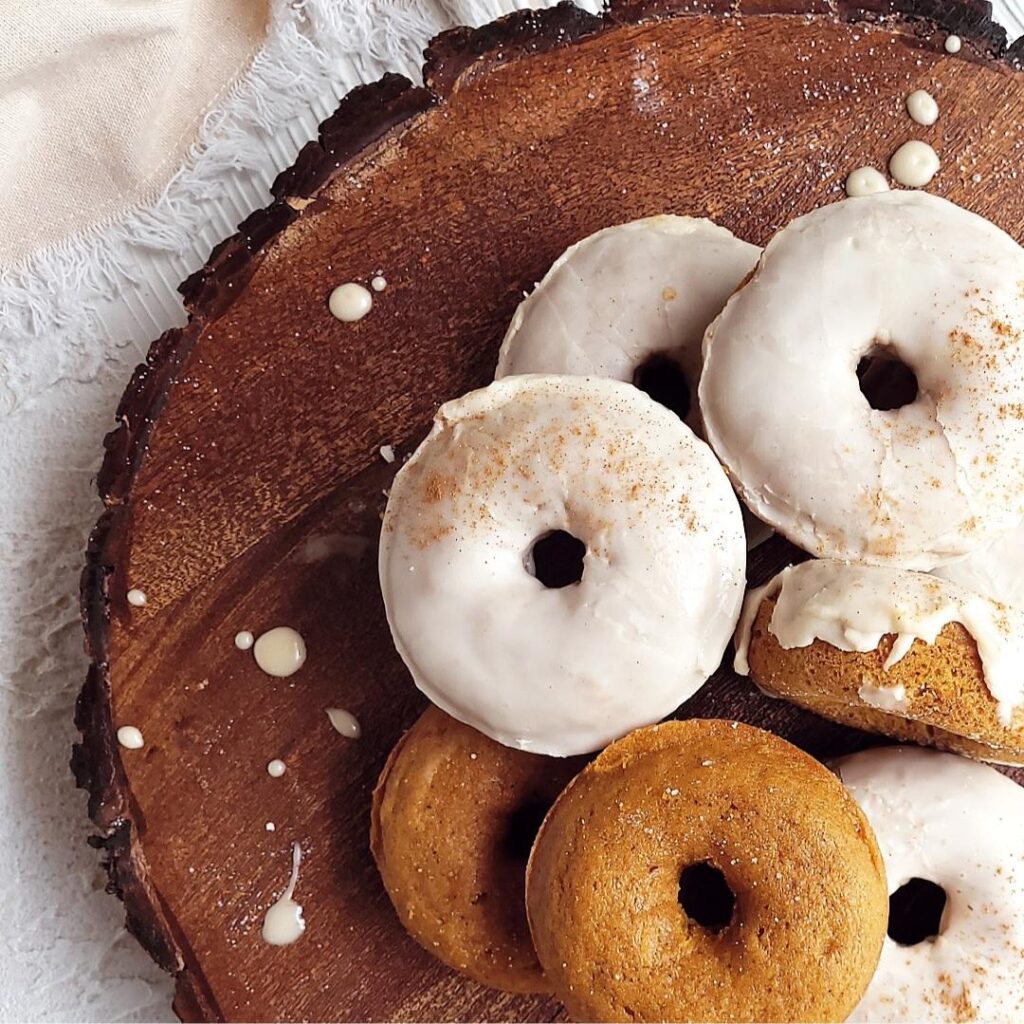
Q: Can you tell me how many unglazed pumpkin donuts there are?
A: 2